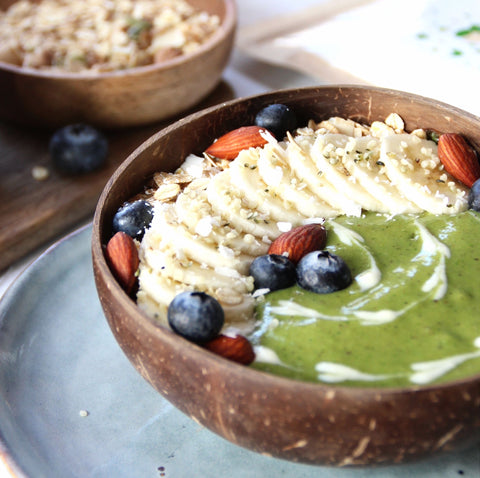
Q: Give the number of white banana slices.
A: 12